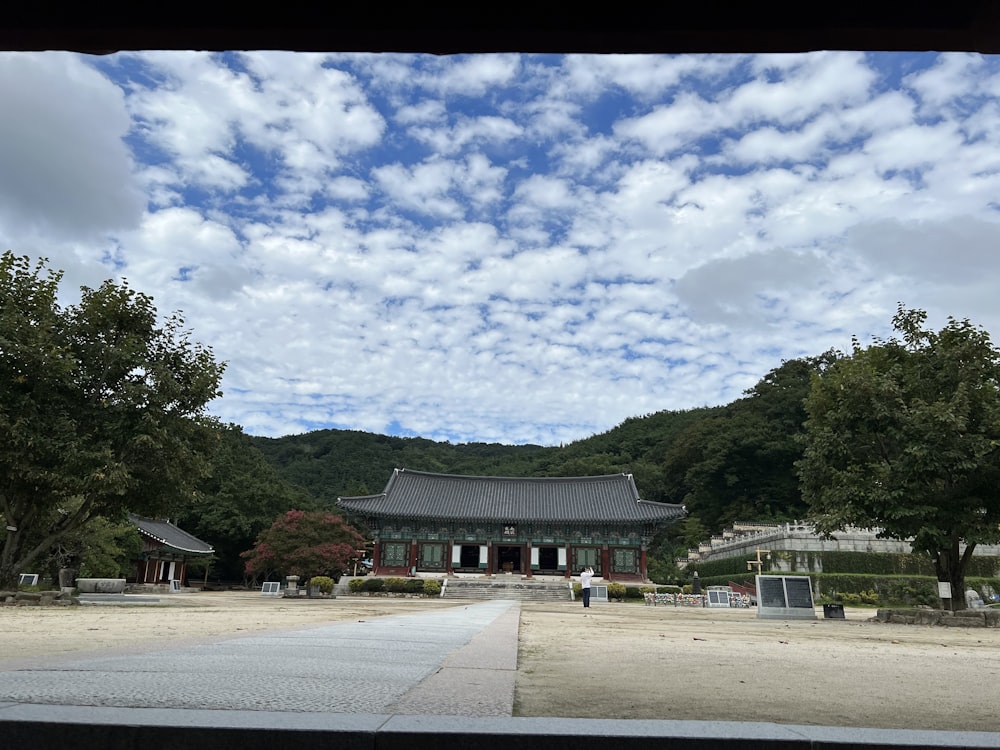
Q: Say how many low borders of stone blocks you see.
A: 2